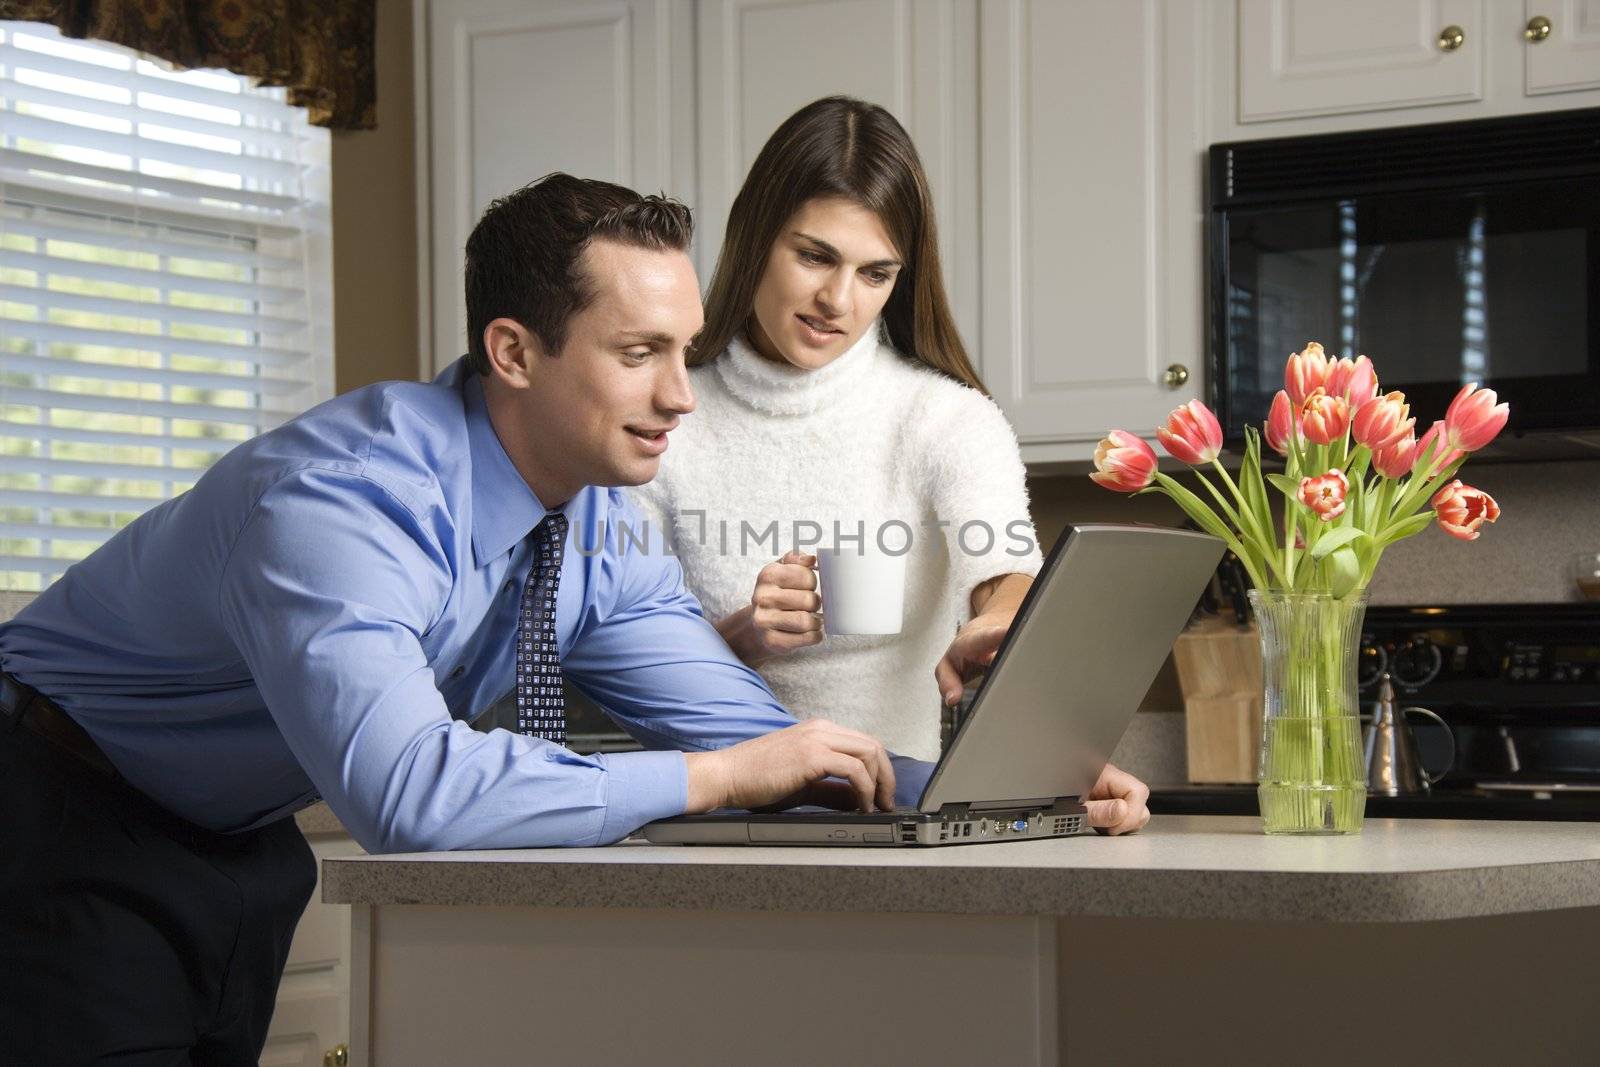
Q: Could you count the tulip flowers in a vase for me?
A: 12